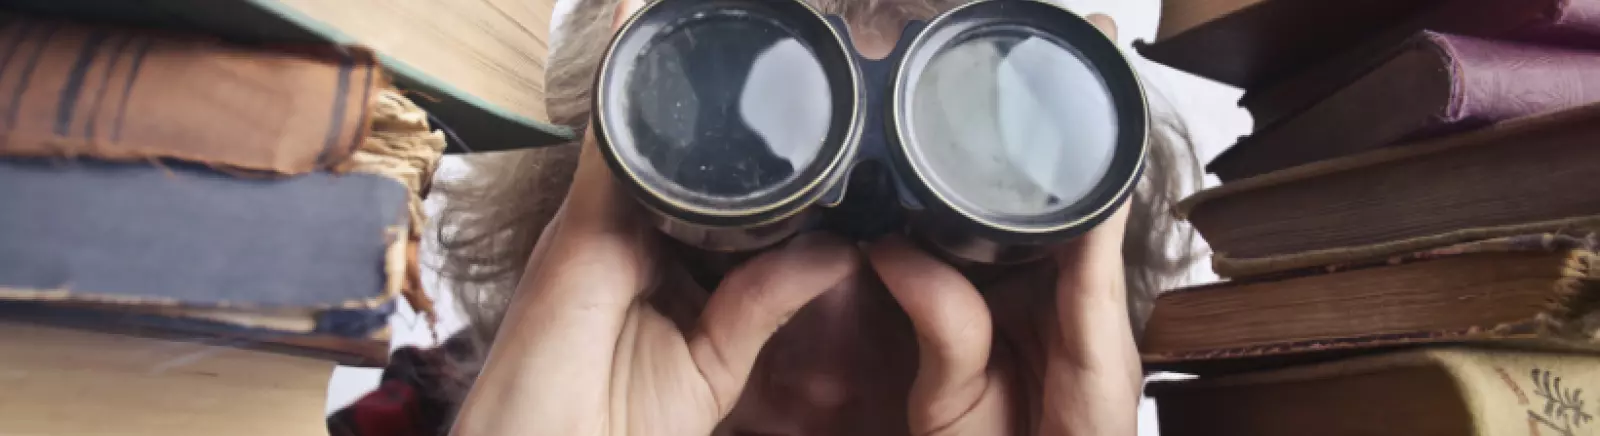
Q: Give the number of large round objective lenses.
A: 2